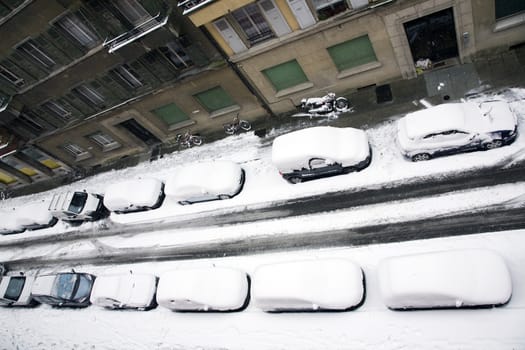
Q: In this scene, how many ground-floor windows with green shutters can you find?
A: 4